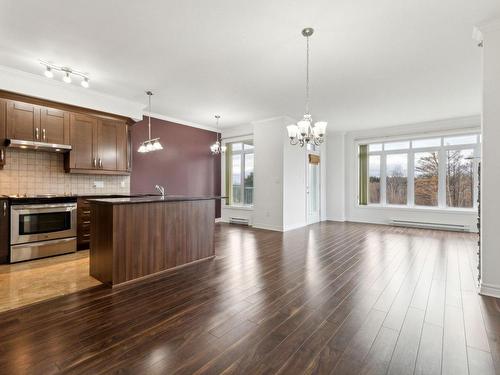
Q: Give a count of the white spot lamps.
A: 3